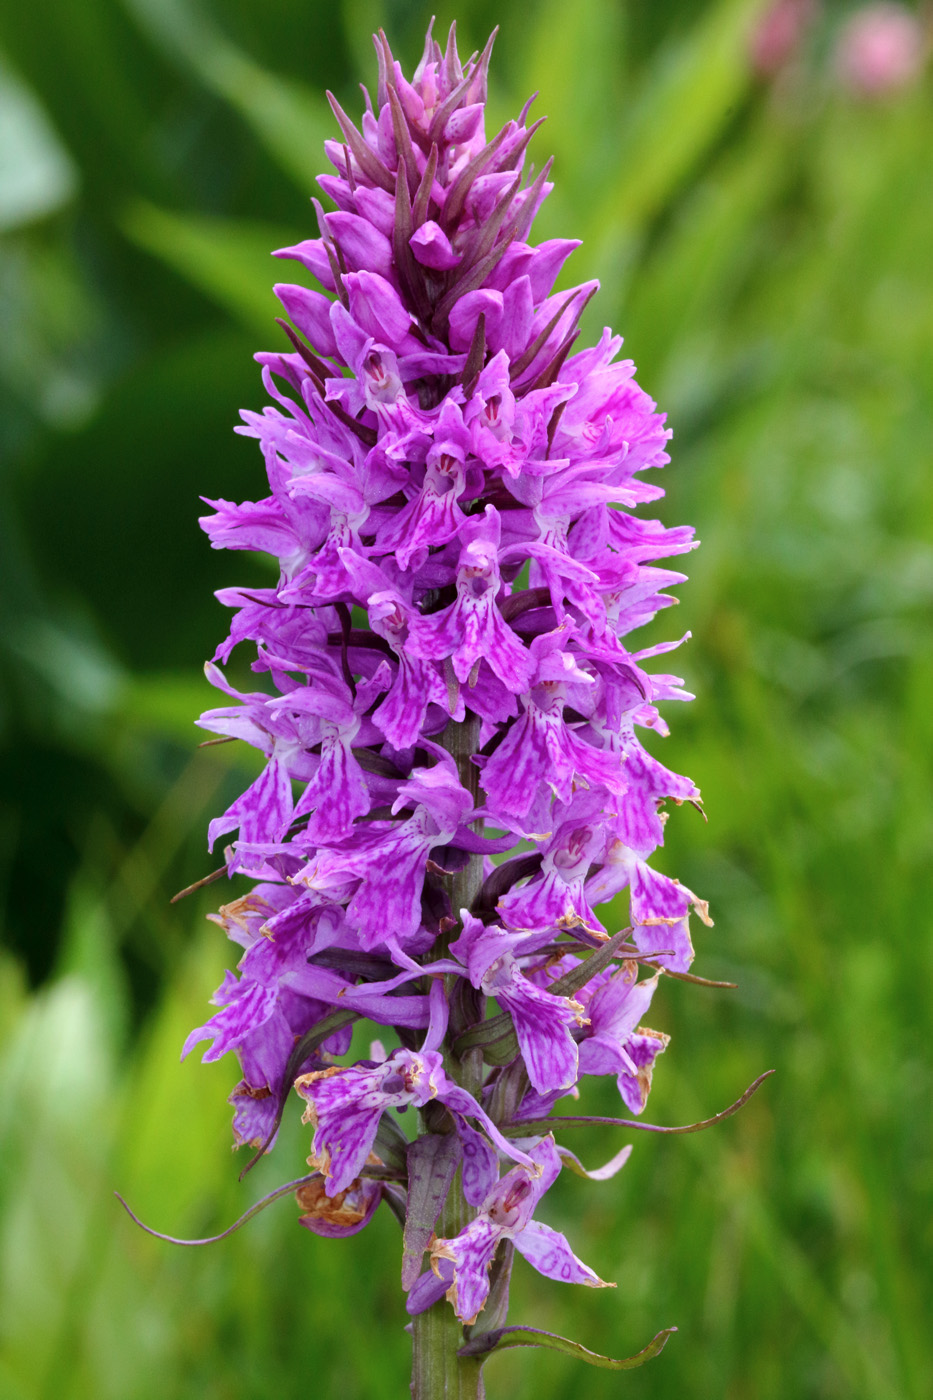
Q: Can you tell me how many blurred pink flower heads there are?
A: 2